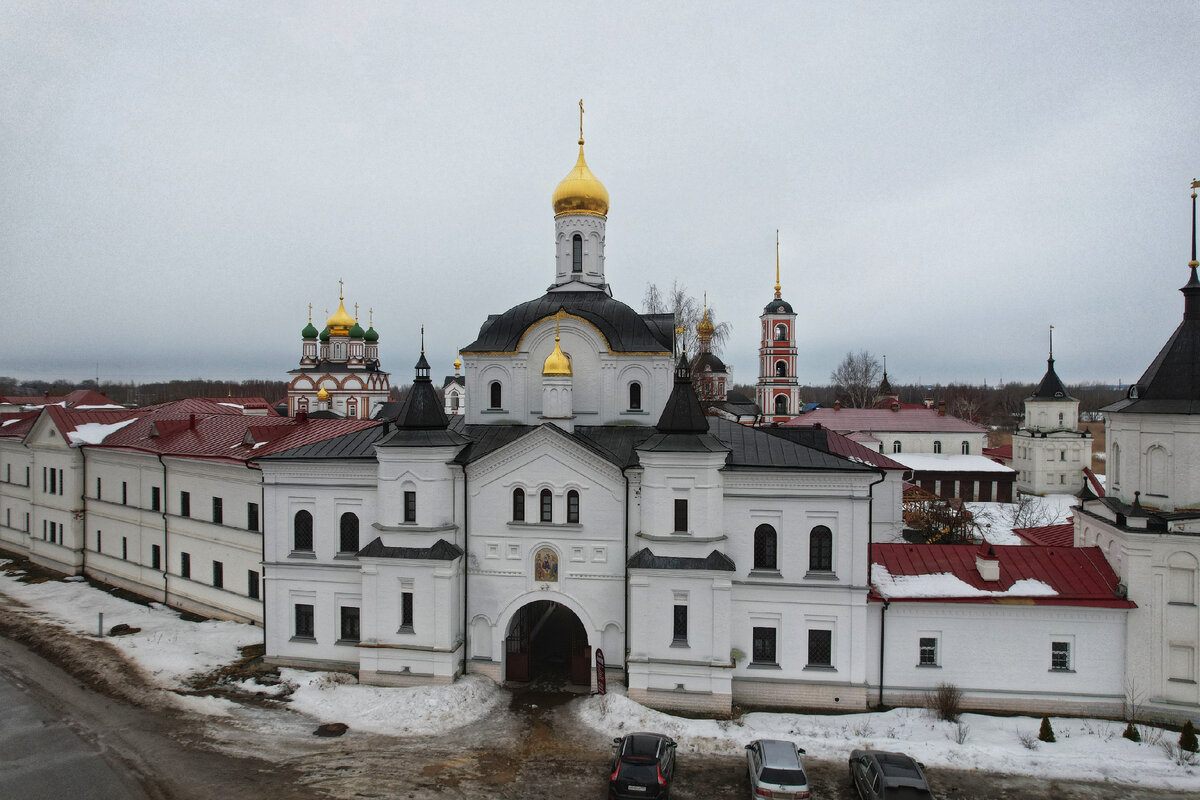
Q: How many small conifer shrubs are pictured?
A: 3